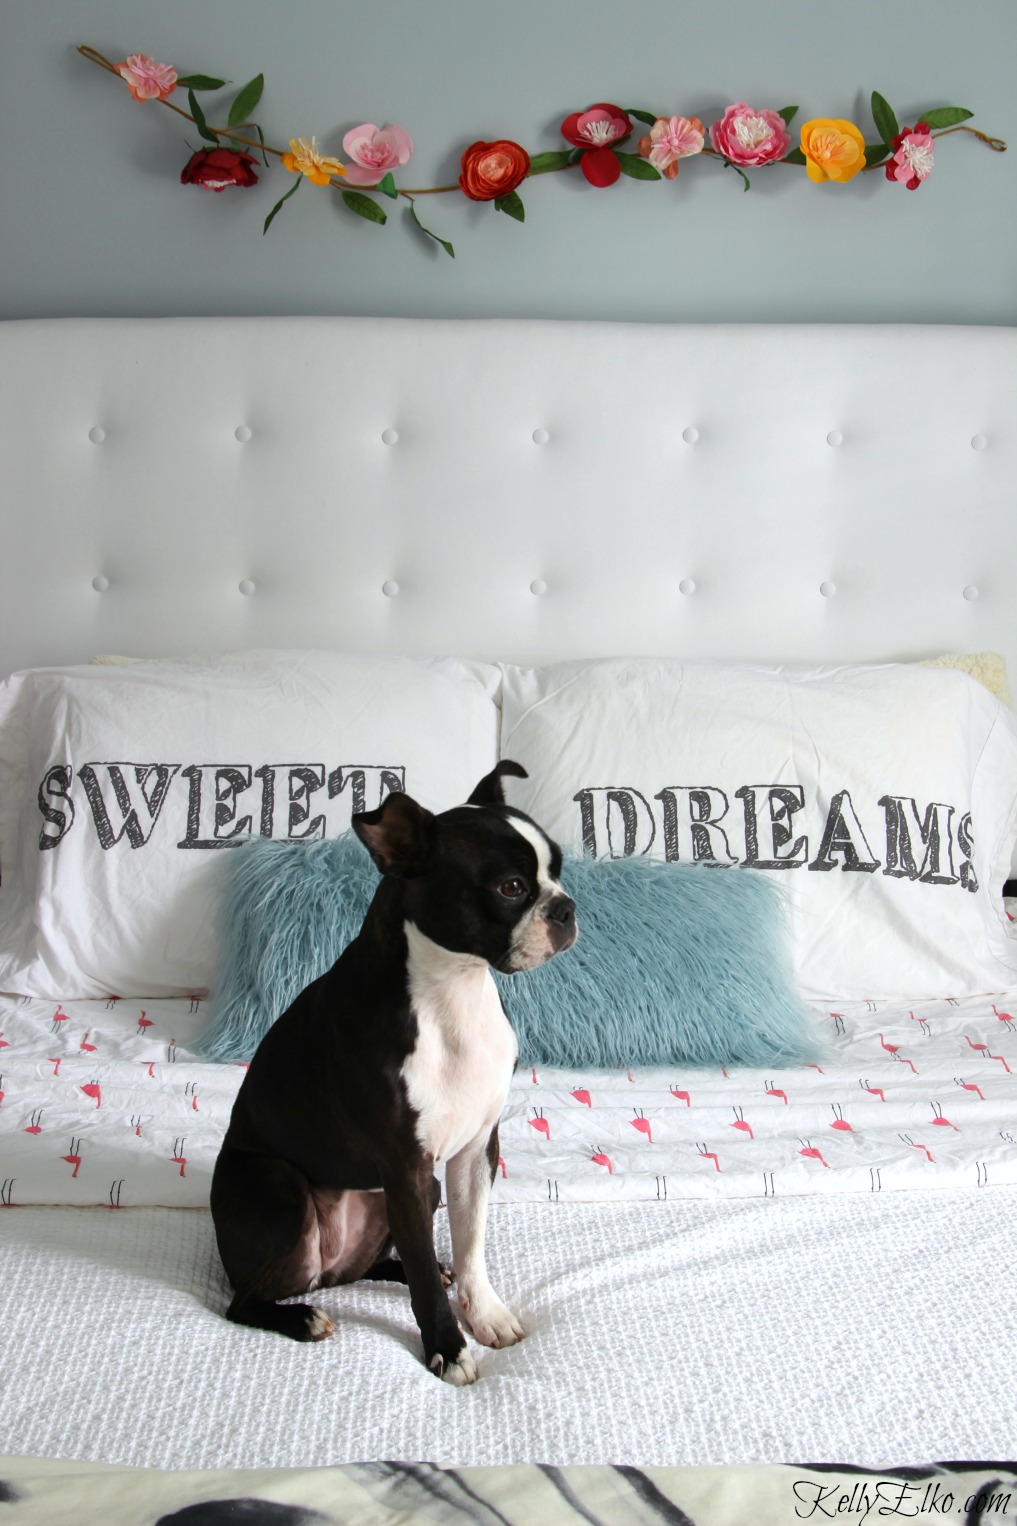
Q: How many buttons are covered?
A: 14